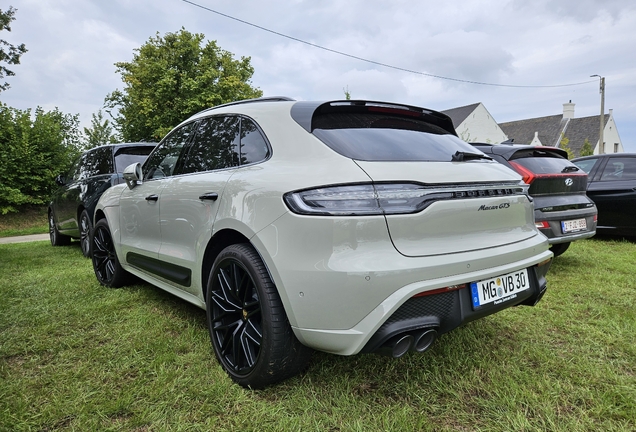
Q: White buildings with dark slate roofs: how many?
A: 2